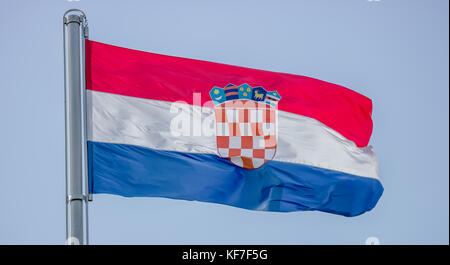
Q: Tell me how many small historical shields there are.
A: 5